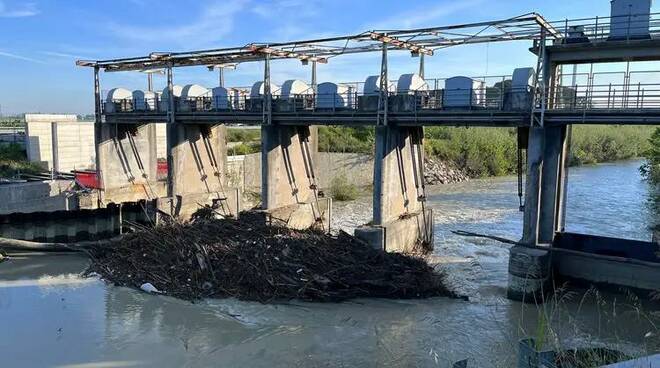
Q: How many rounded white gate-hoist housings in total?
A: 12